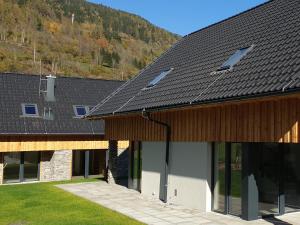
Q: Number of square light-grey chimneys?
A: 1